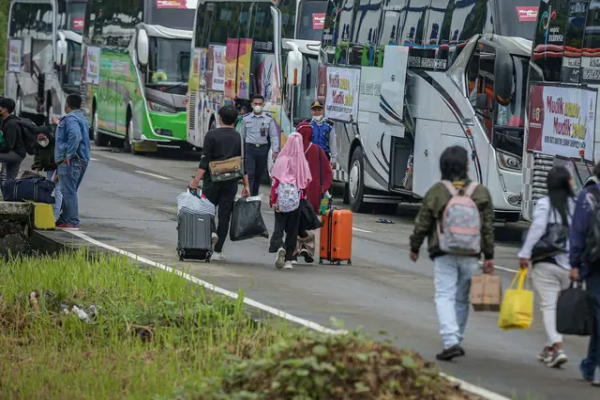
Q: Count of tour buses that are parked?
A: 5